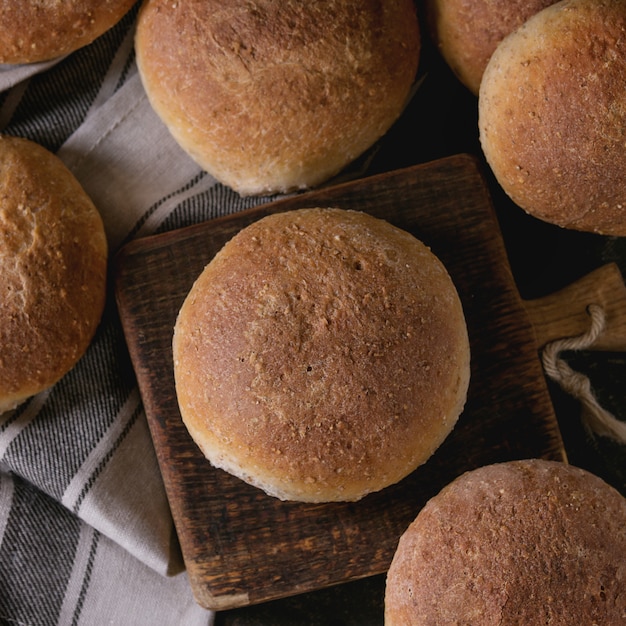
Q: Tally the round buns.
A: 7